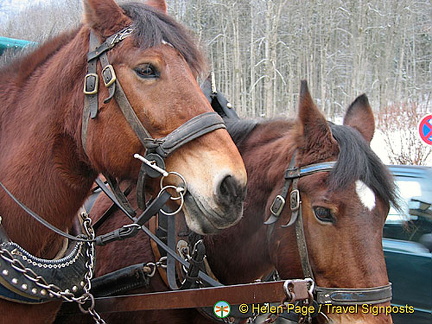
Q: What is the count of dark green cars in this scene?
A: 1